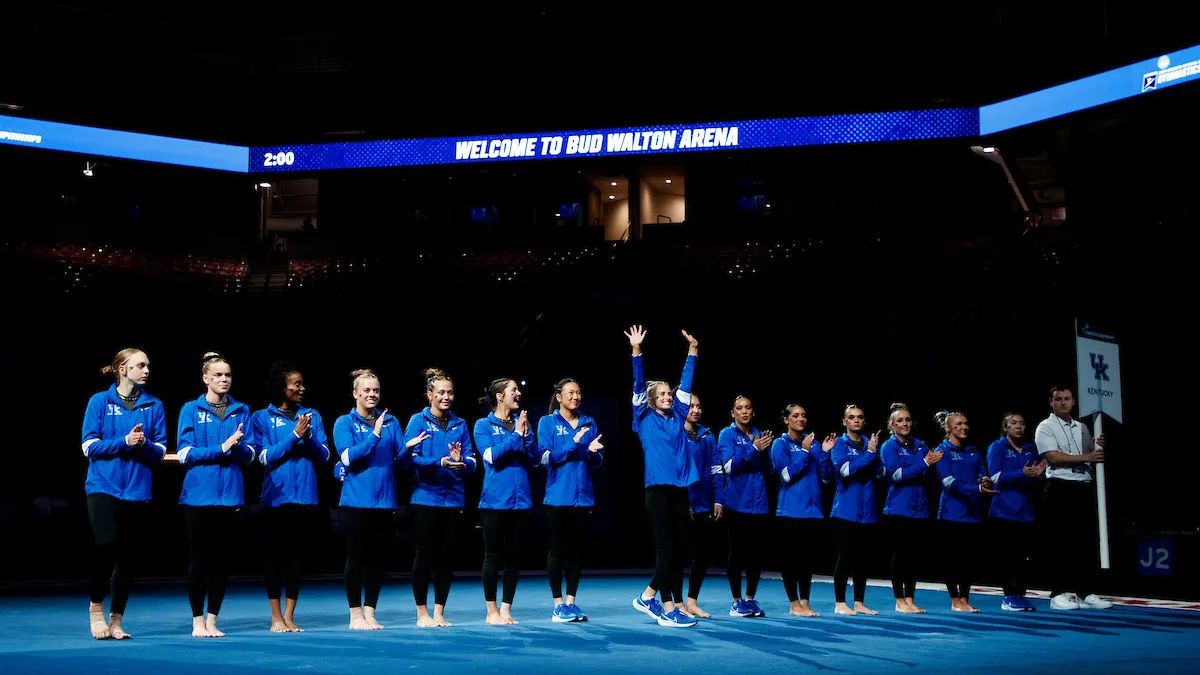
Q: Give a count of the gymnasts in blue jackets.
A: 15